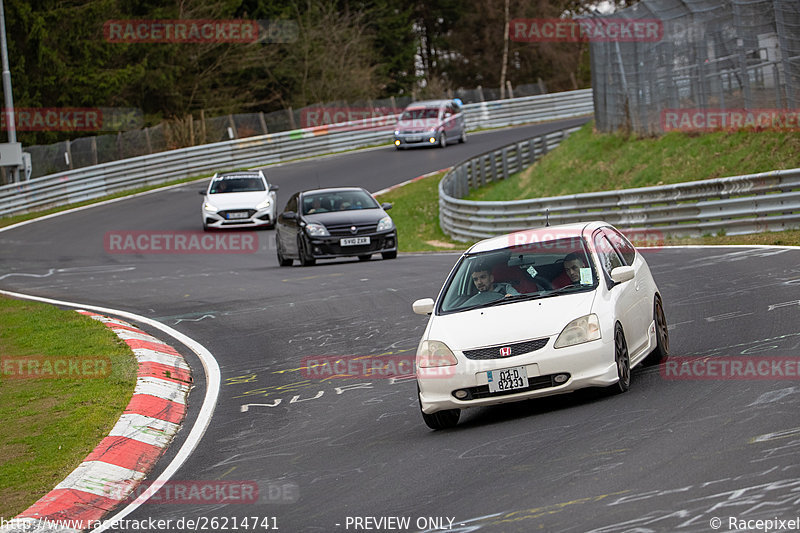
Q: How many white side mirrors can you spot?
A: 2